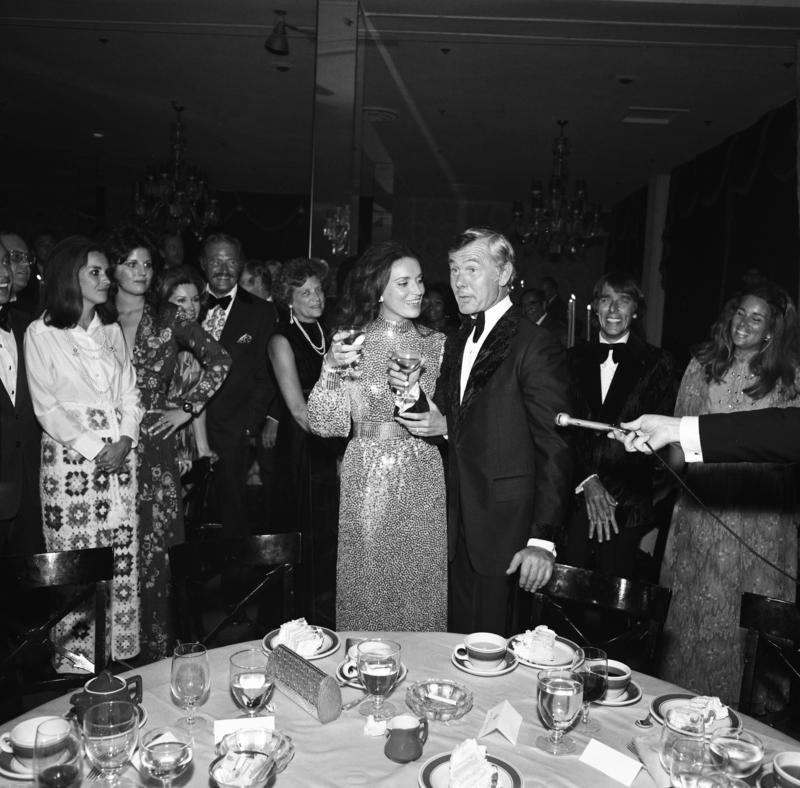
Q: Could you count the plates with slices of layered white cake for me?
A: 4